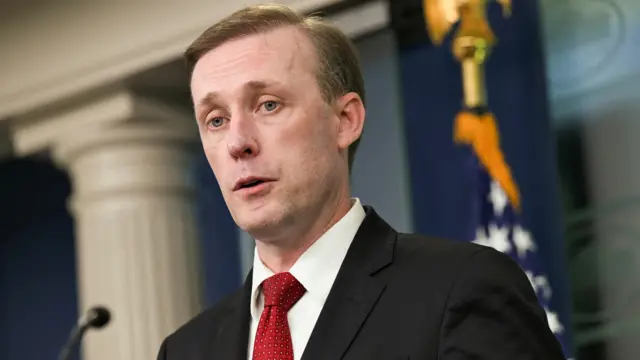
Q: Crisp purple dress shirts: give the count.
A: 0